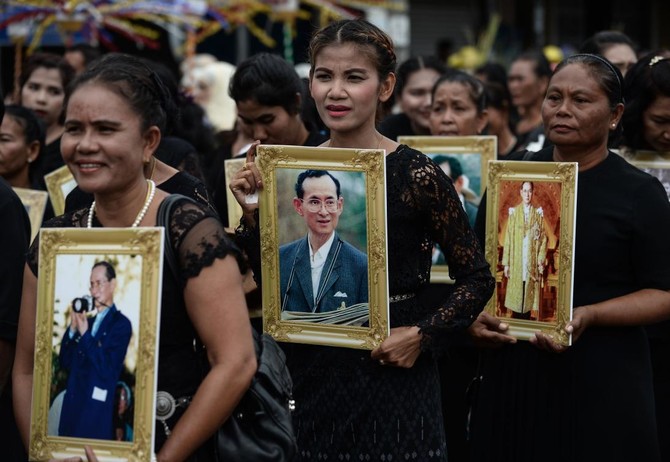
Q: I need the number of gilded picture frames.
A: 8